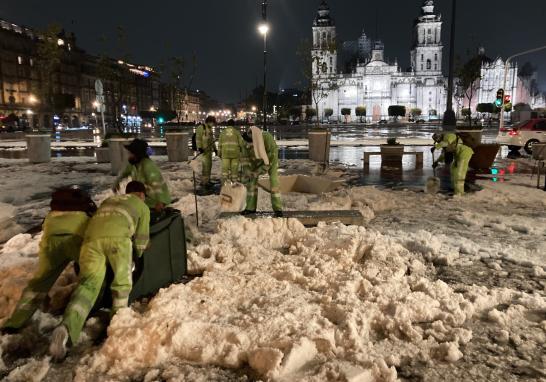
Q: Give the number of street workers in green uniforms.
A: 7